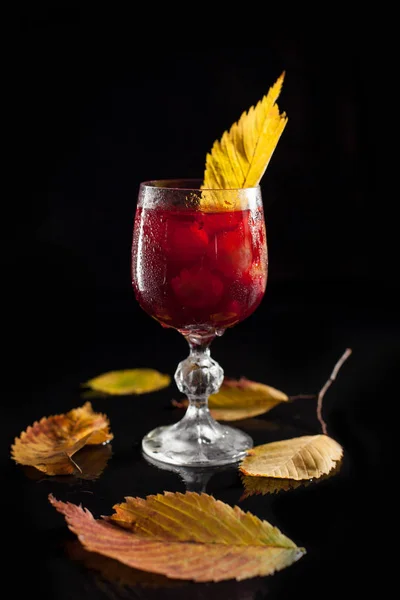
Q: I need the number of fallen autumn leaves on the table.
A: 5